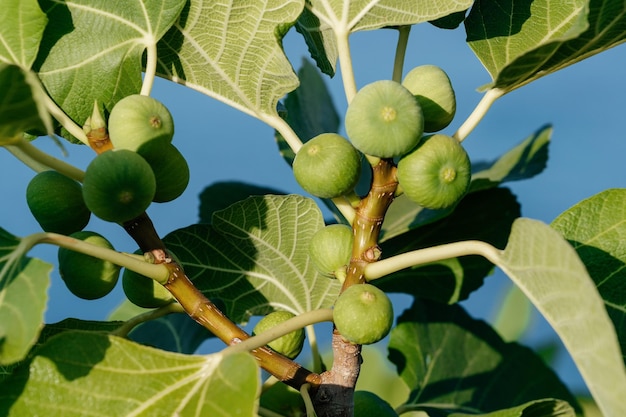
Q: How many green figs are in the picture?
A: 13